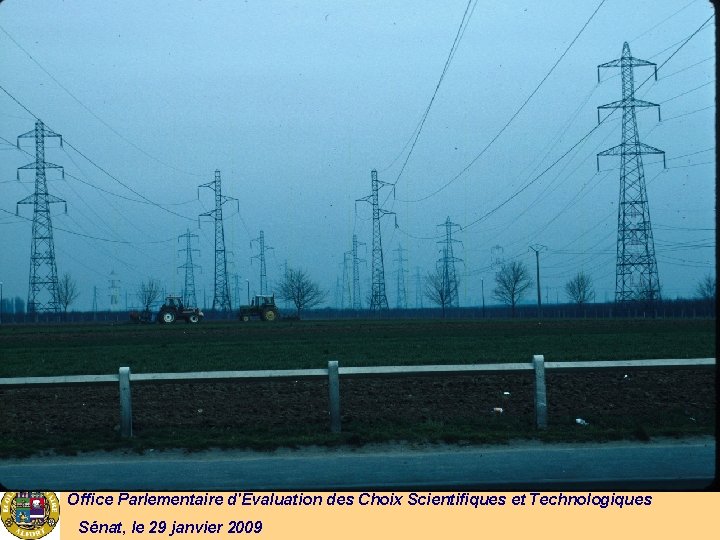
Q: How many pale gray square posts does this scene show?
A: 3